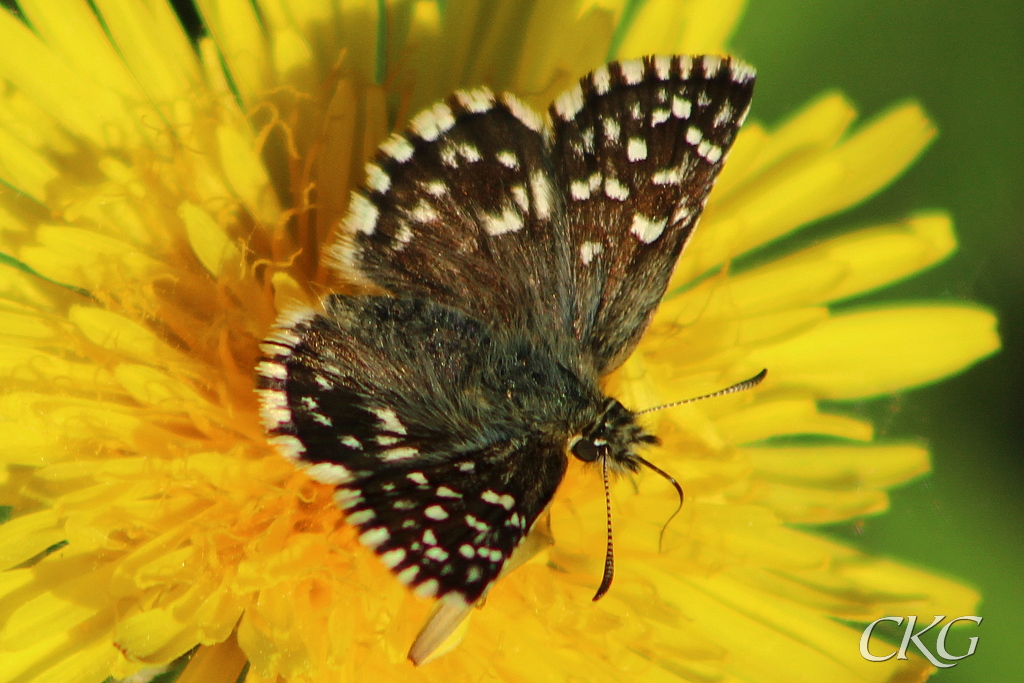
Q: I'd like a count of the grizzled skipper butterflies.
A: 1